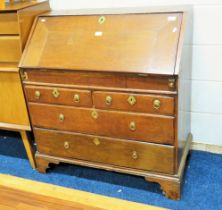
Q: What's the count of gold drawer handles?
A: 8